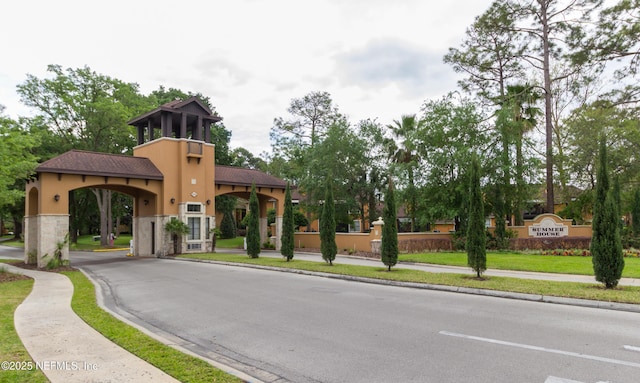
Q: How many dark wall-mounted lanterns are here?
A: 4